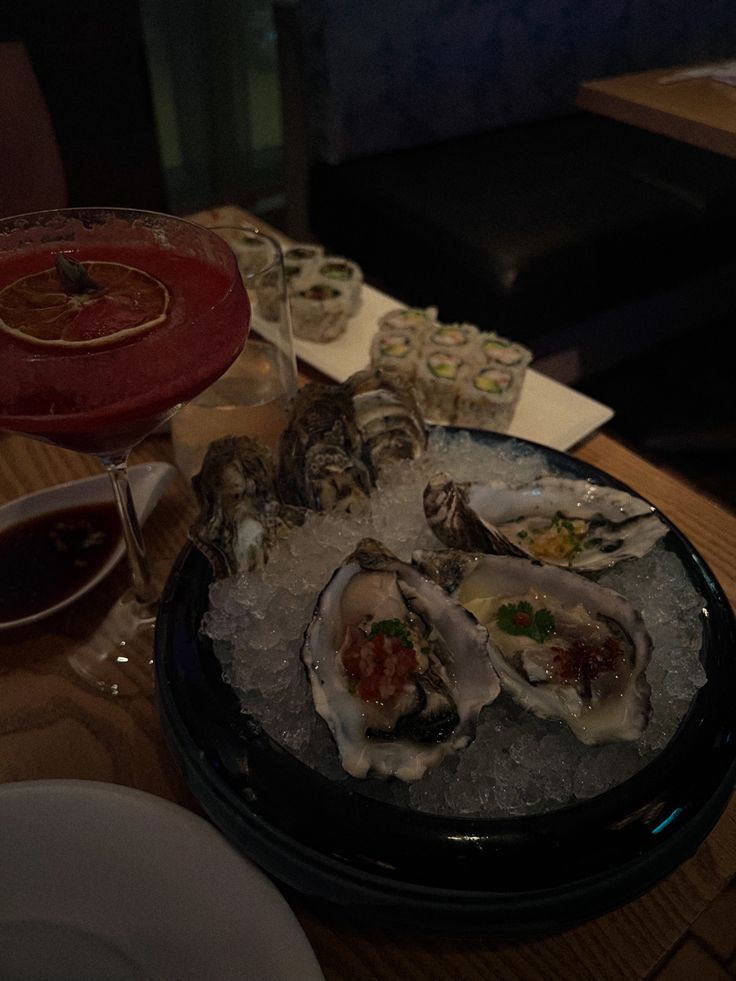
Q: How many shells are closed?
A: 3